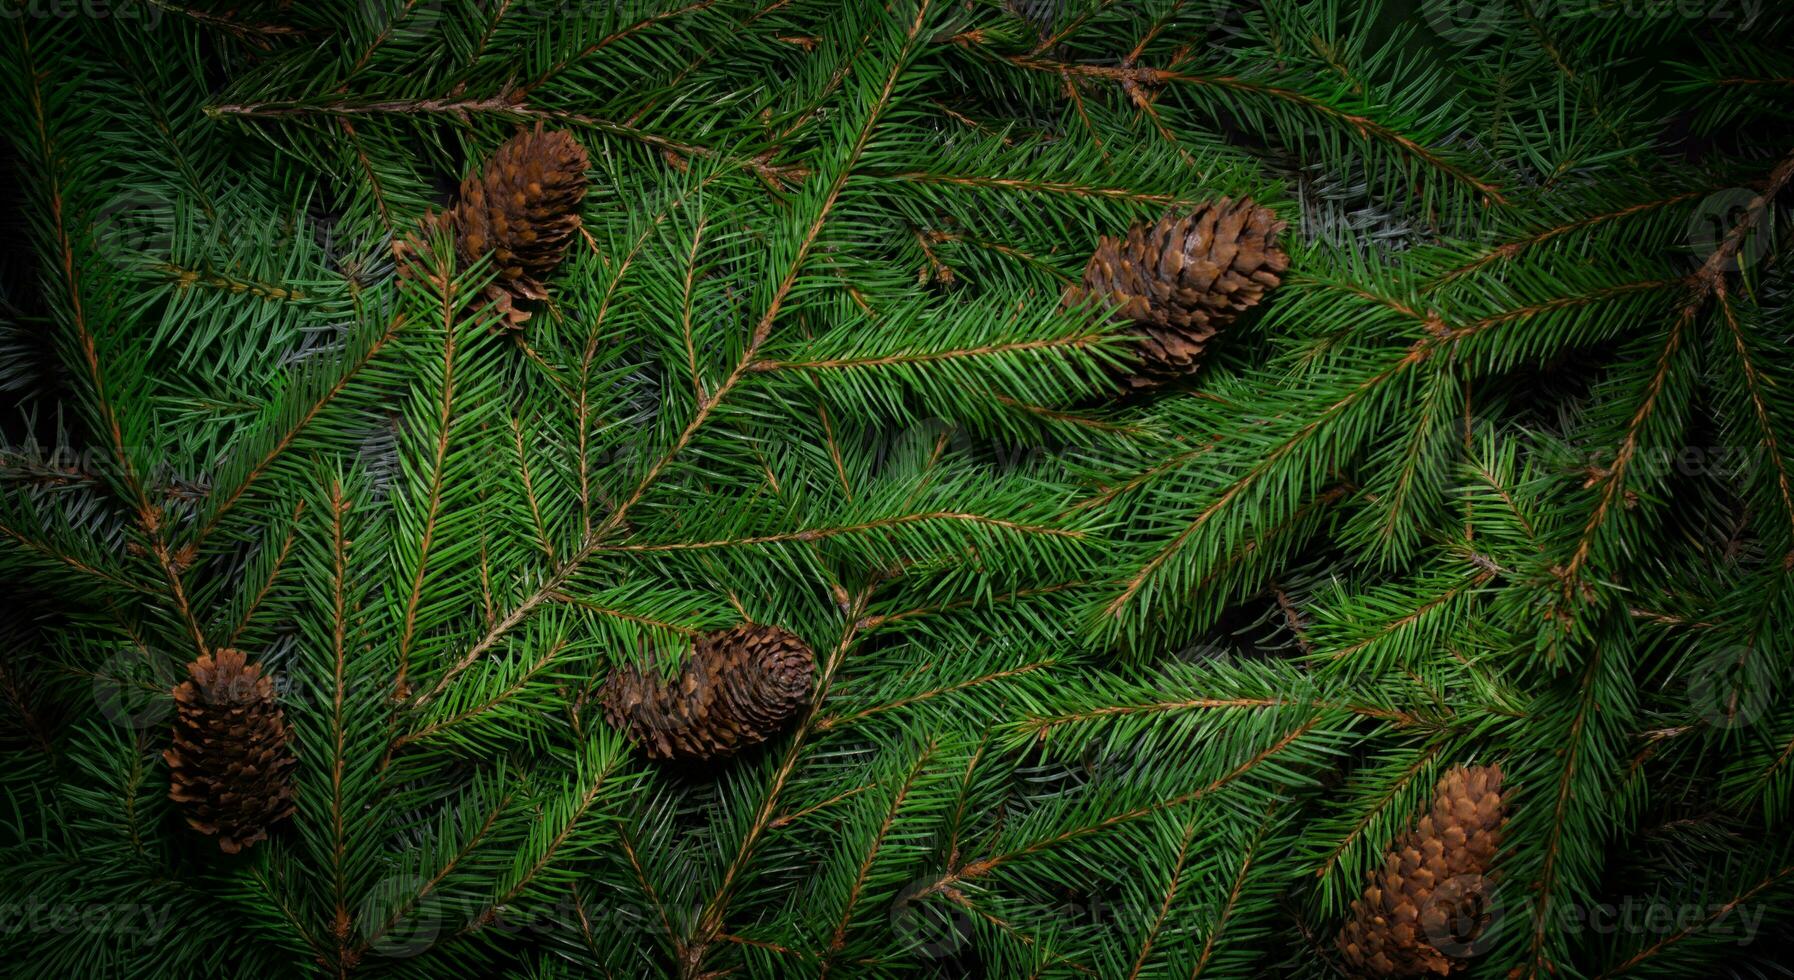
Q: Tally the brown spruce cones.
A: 5